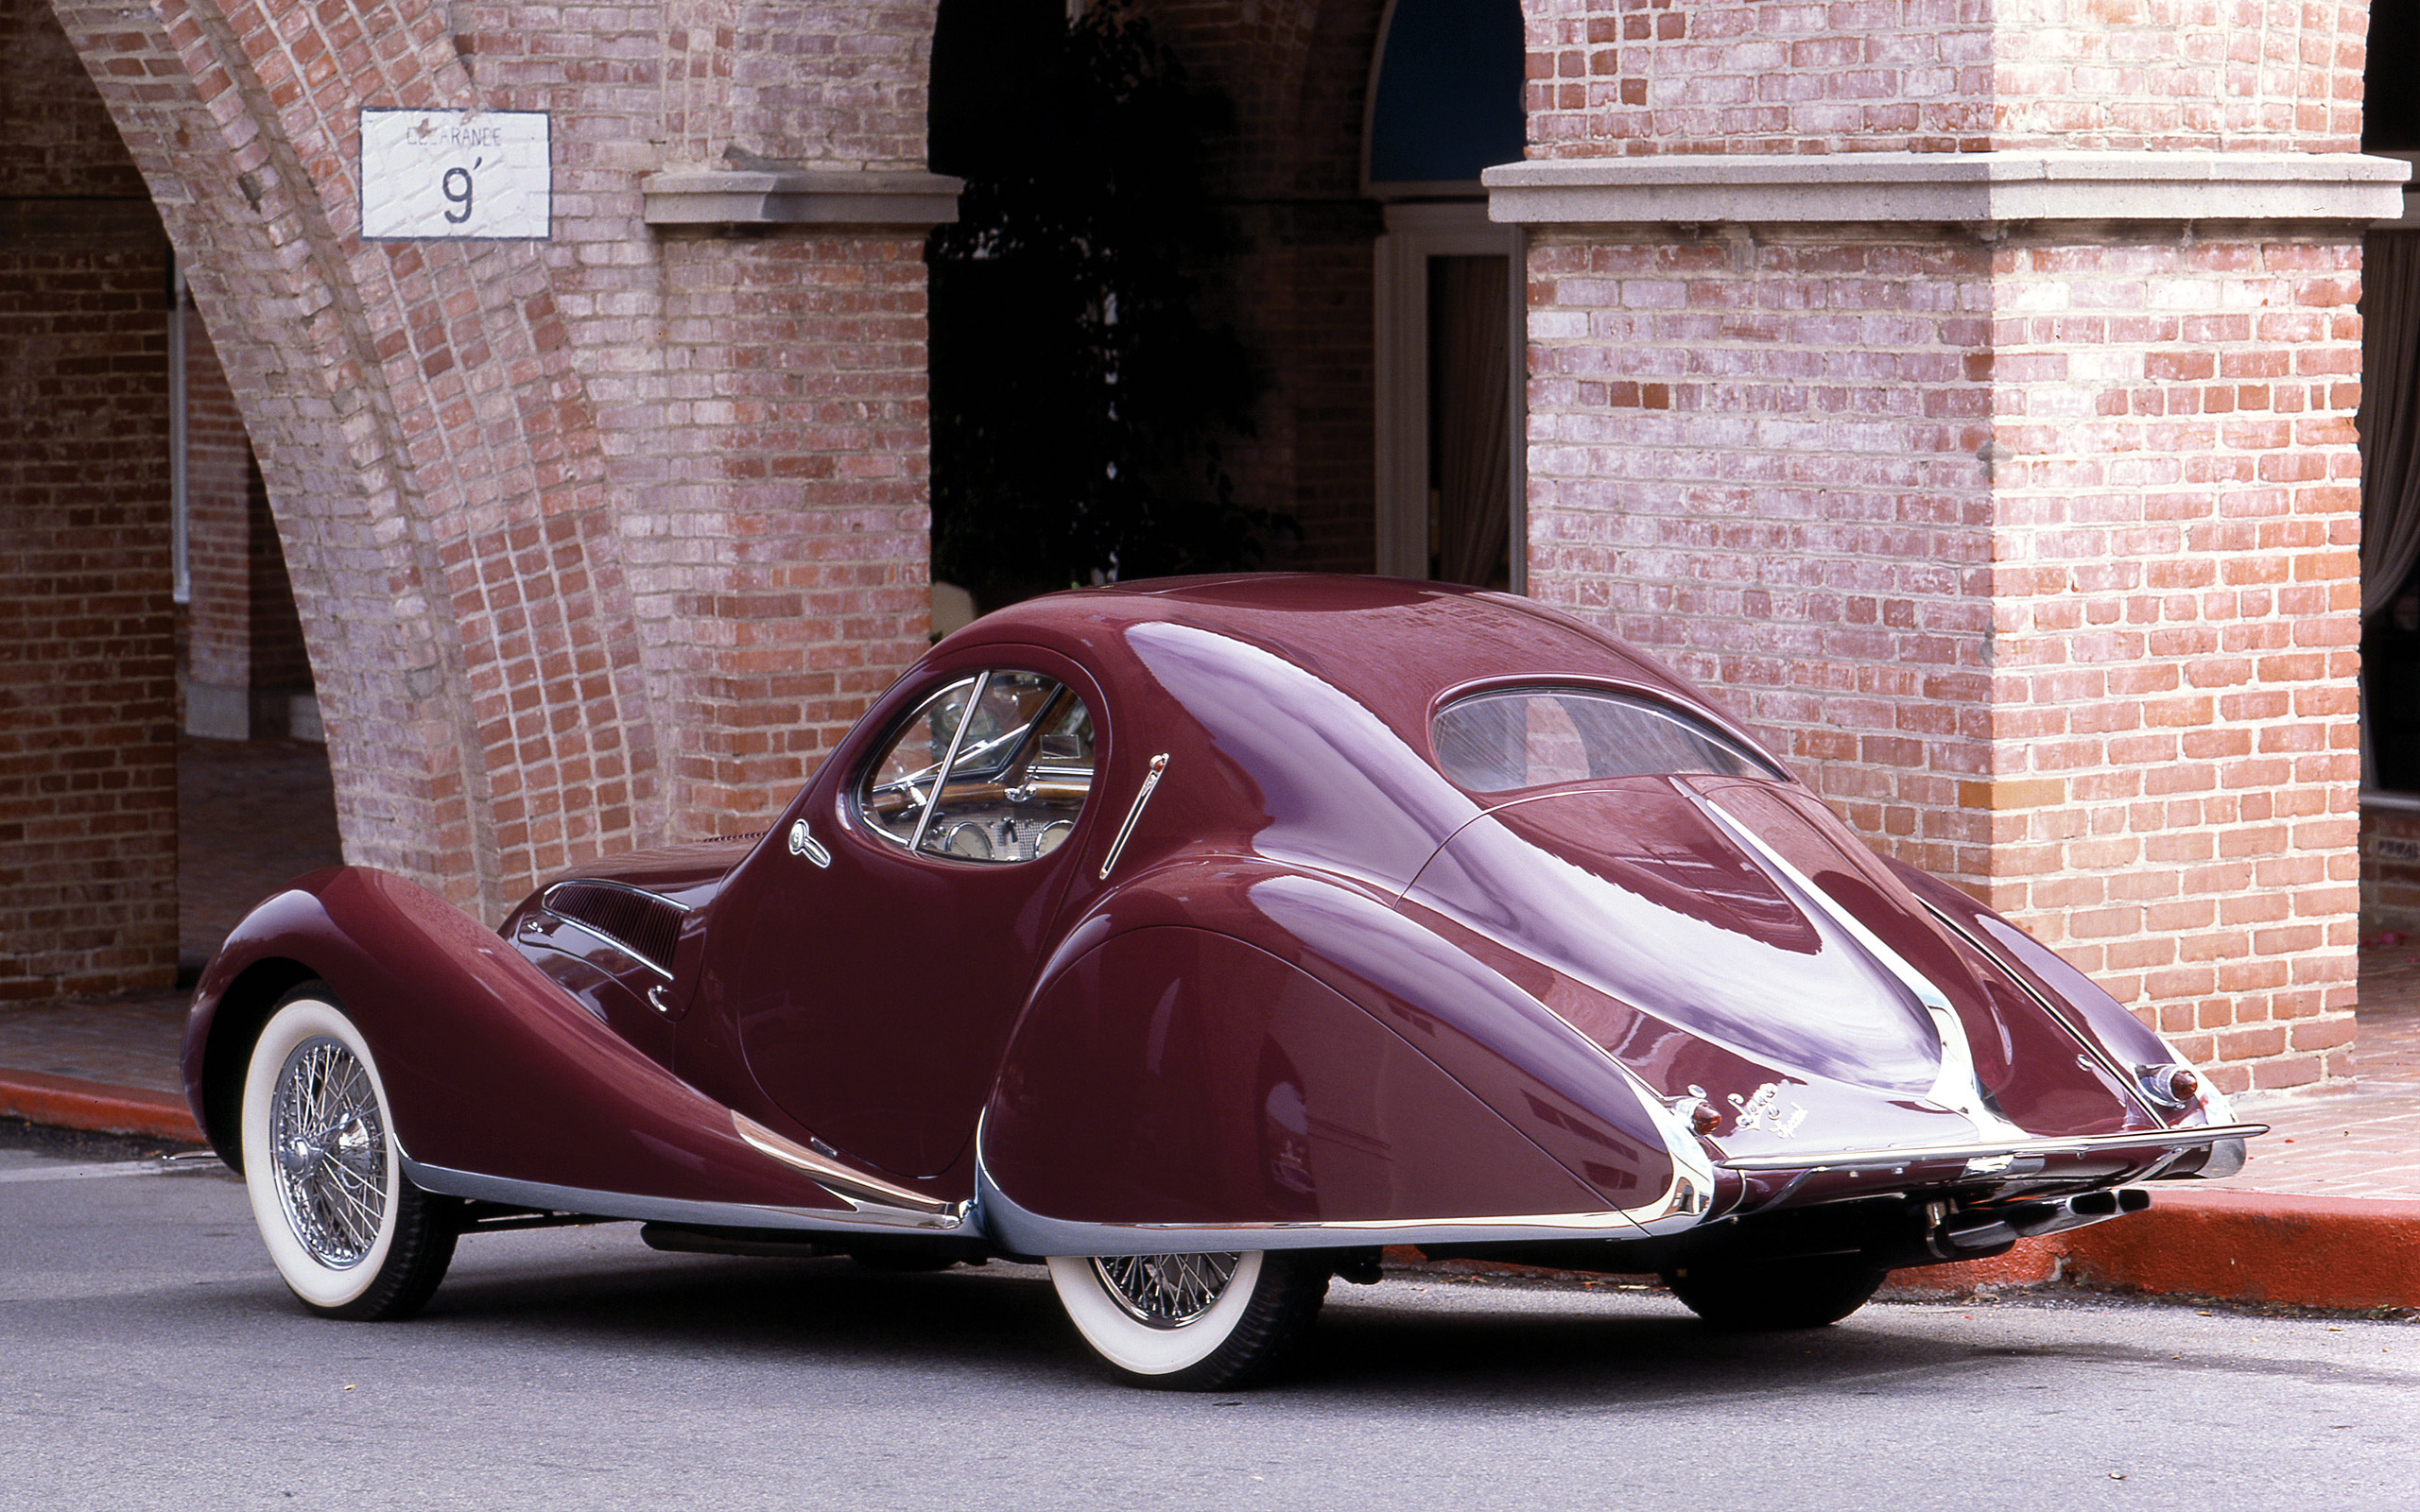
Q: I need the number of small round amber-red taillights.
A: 2